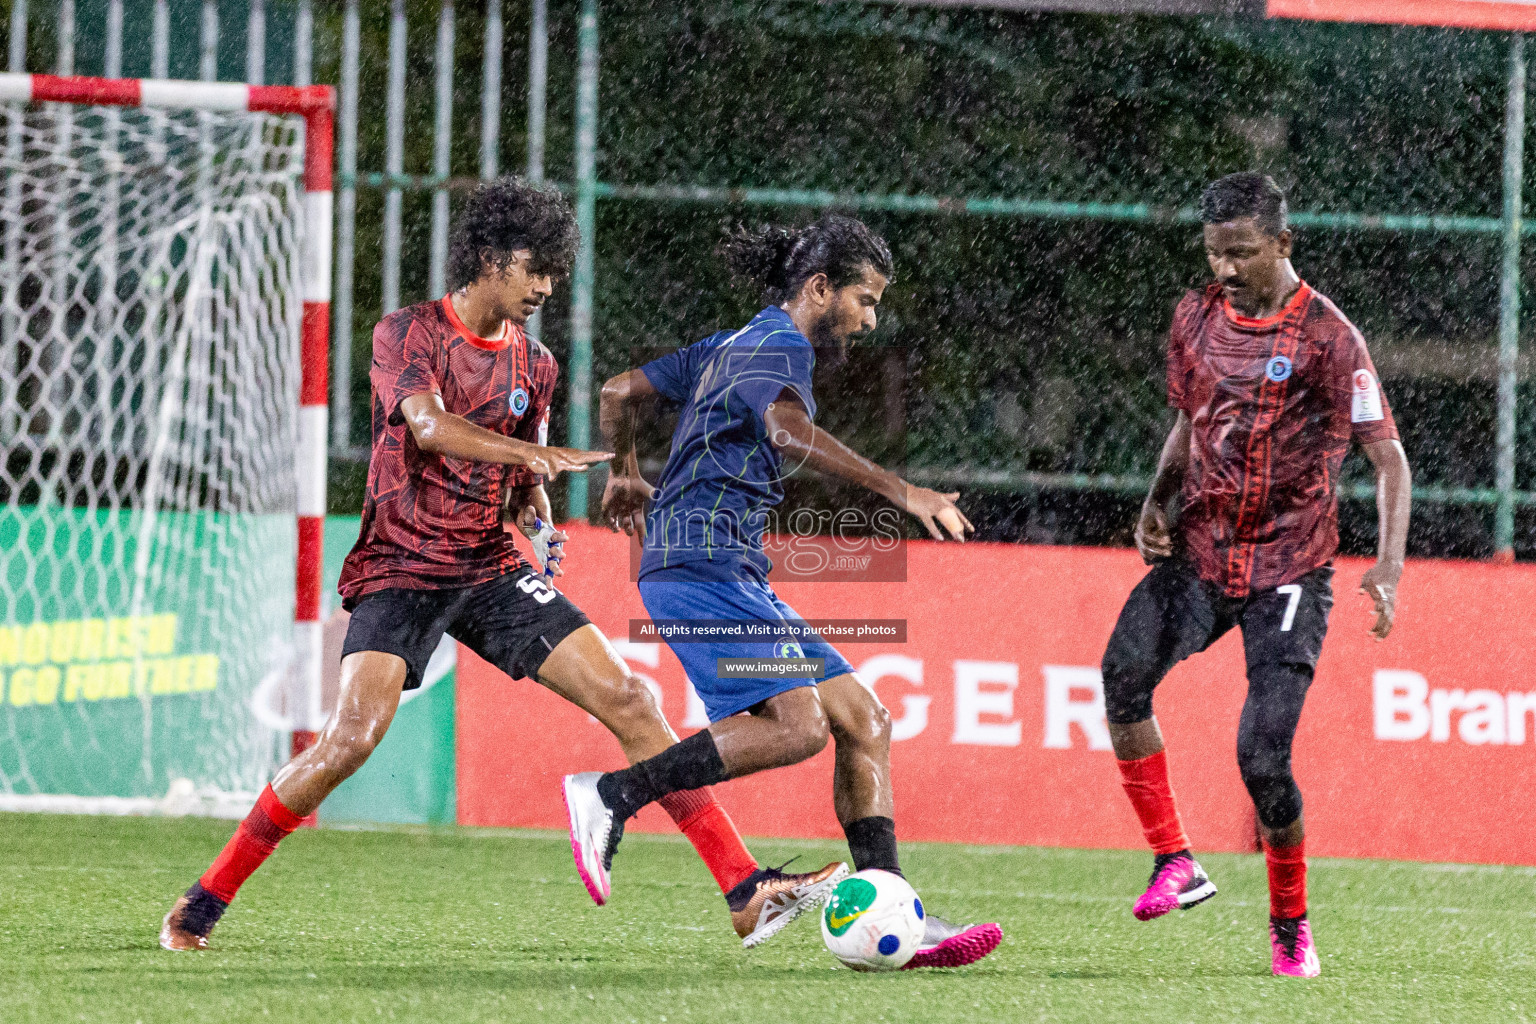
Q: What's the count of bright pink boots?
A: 2